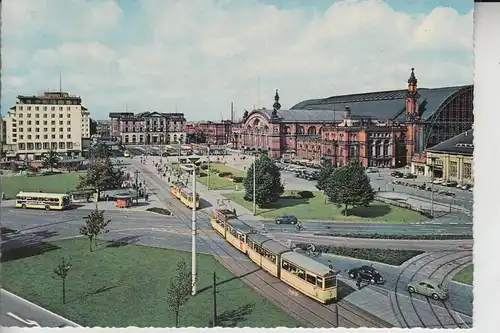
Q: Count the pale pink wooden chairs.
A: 0